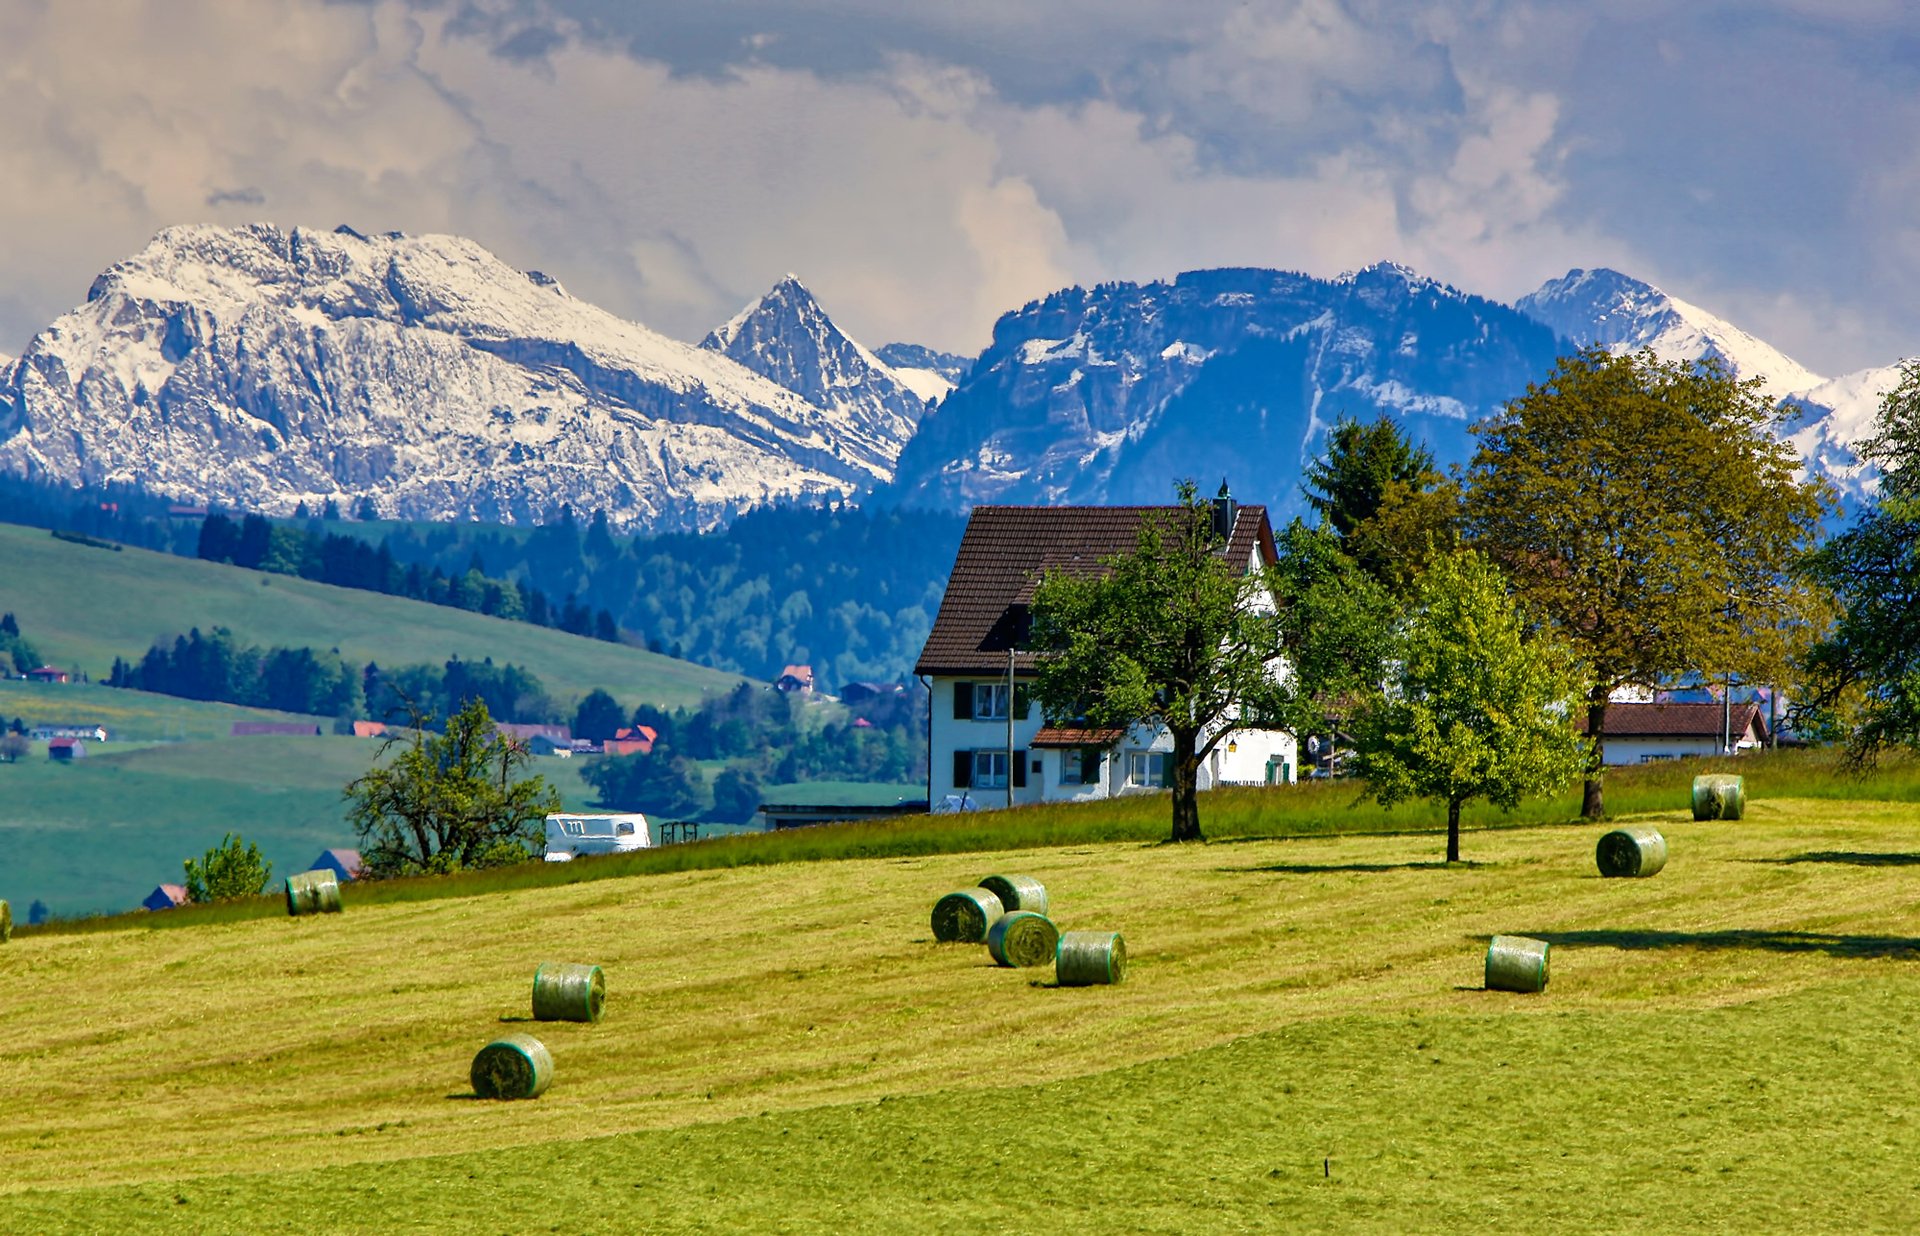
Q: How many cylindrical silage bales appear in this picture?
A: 11